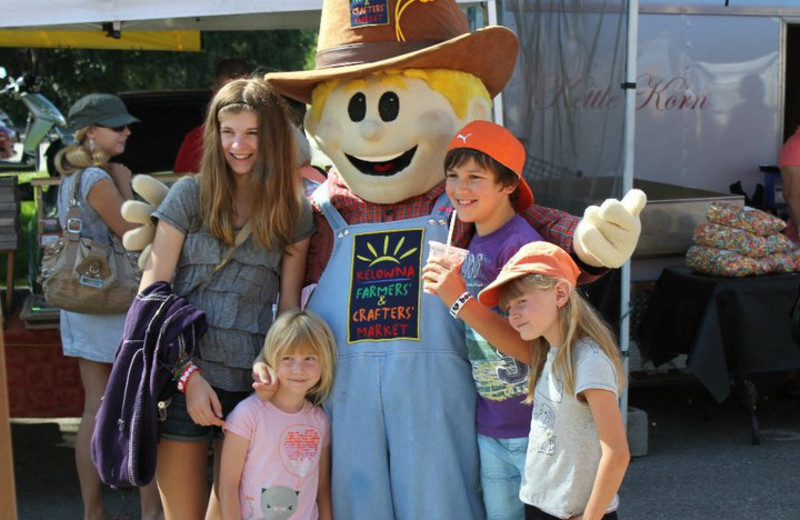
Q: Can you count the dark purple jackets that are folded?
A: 1